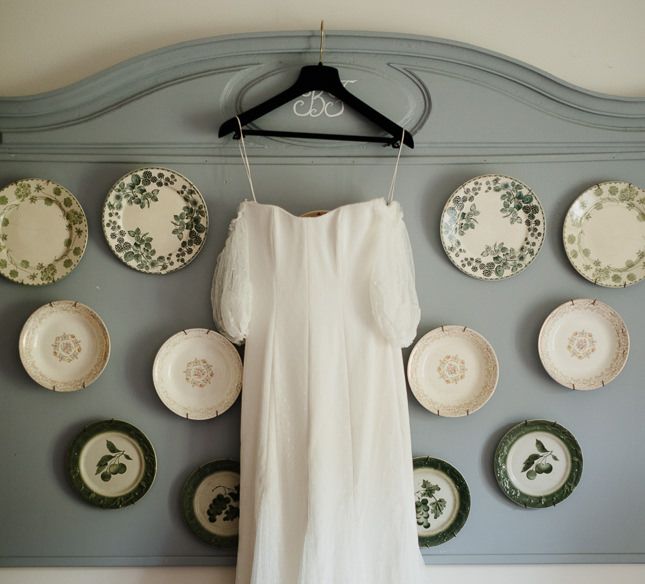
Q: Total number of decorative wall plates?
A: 12